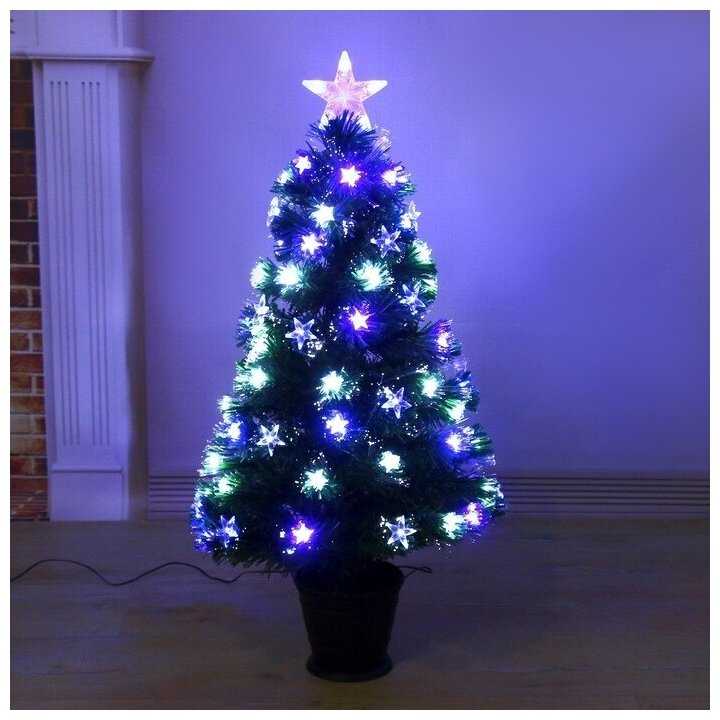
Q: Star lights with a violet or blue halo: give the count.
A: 11